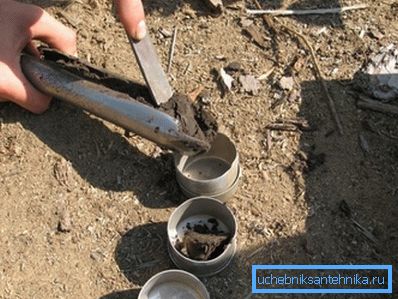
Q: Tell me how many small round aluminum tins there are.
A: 3